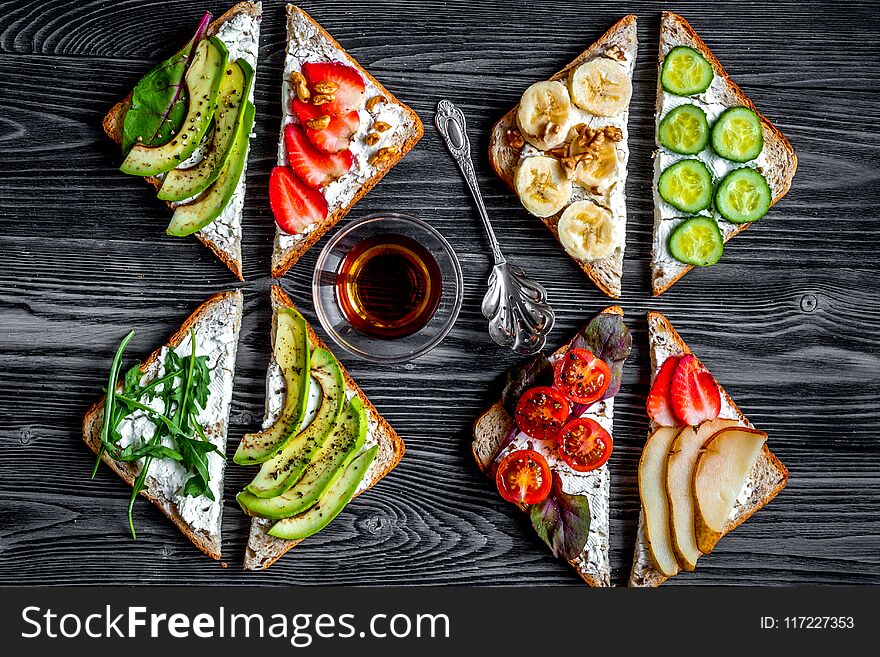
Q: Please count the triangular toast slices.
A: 8